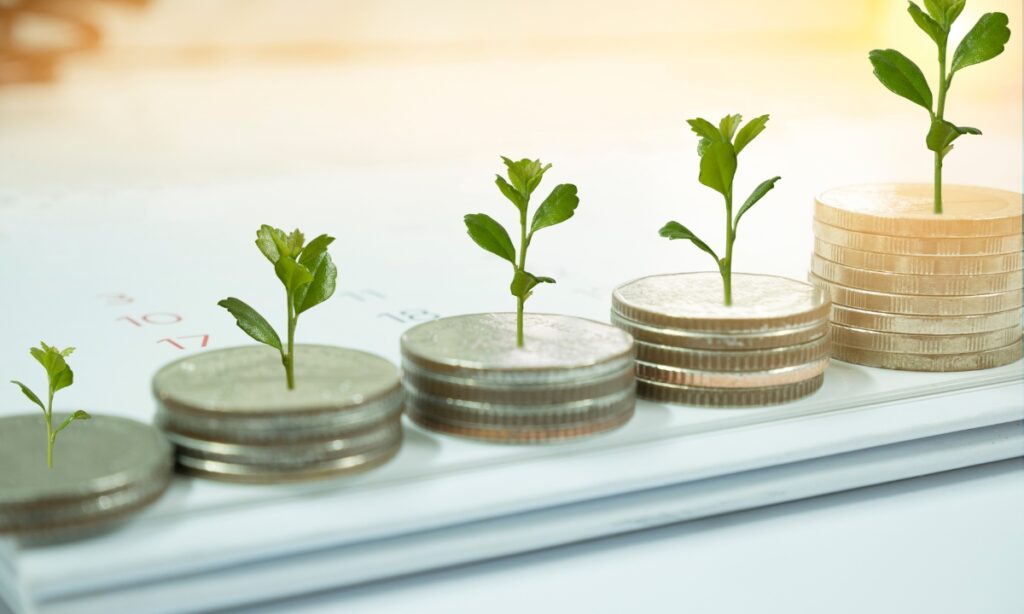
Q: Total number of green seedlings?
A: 5